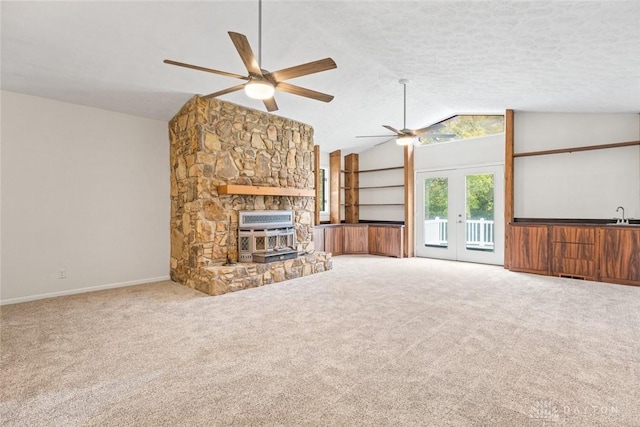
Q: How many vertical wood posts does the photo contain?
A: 5